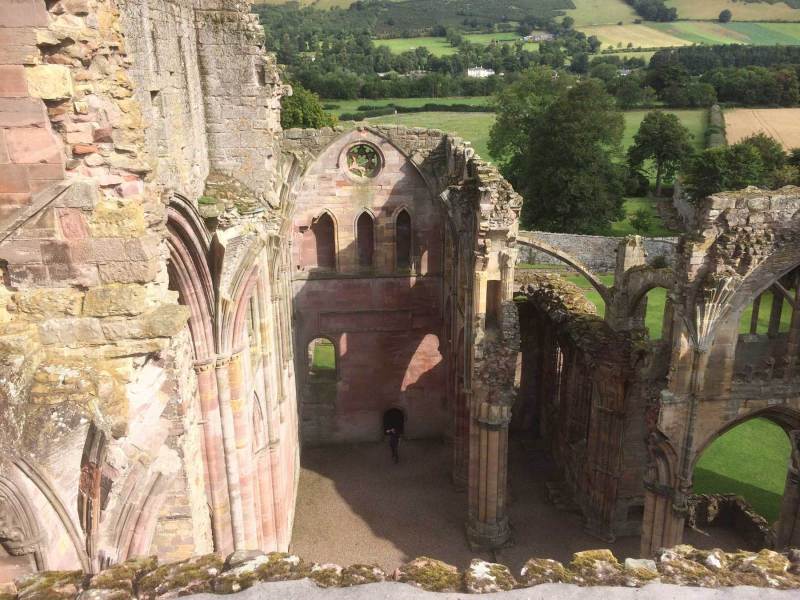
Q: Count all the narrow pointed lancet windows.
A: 3